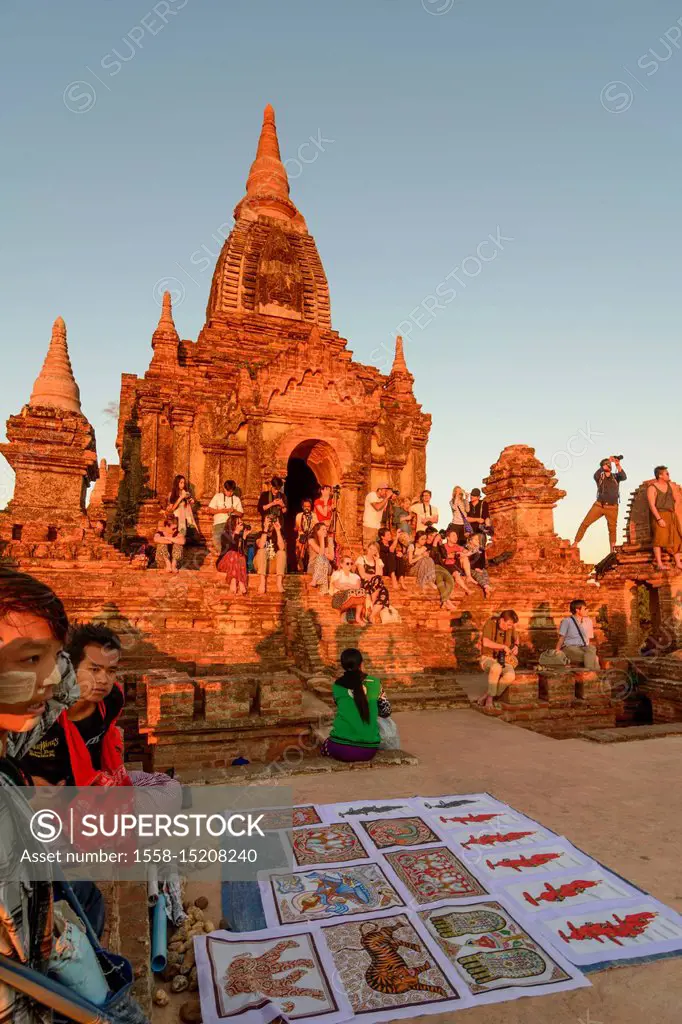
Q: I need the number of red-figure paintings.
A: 5